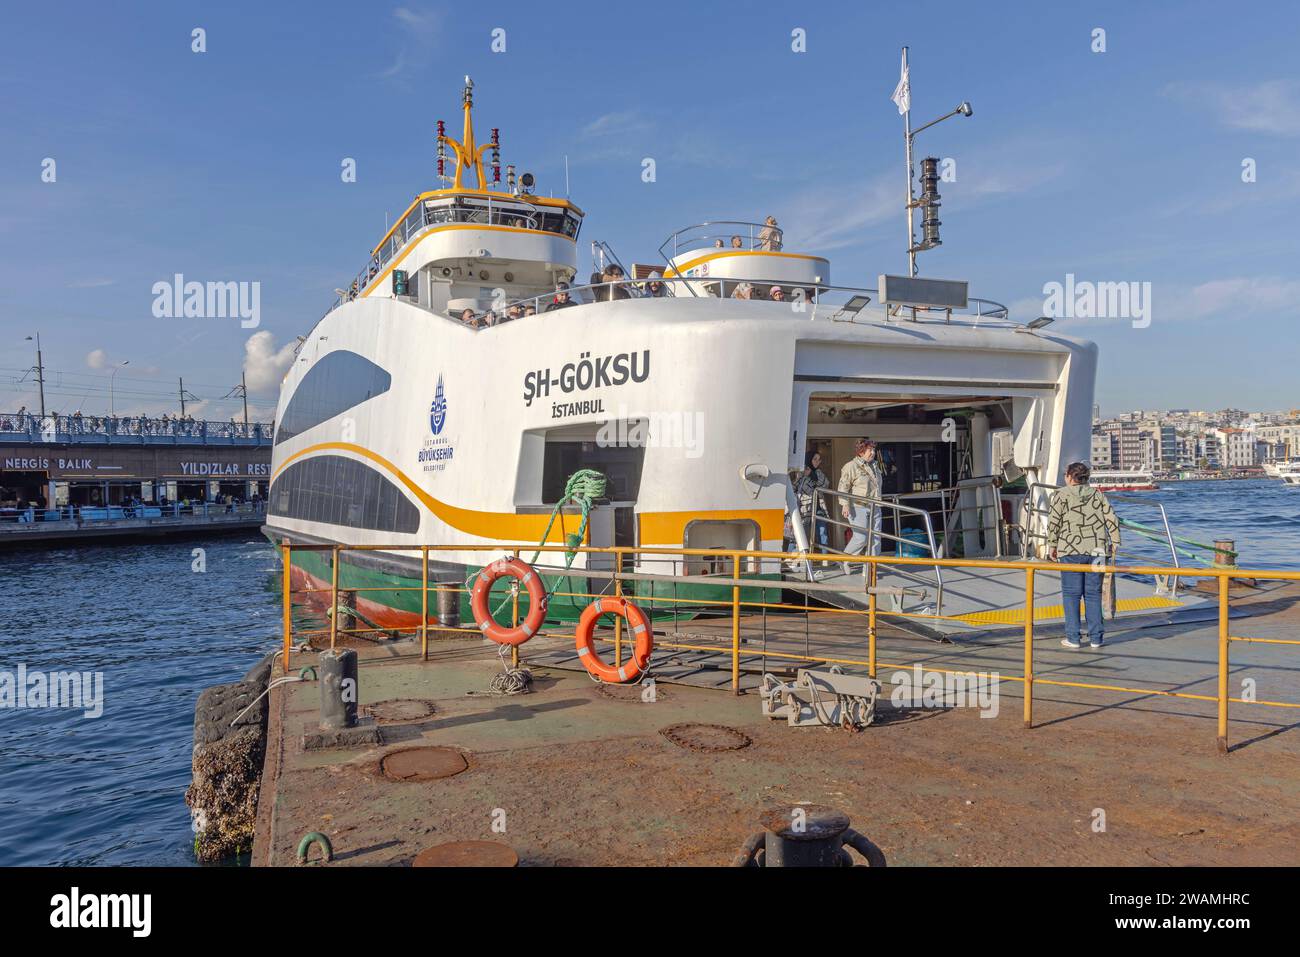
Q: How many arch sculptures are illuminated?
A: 0